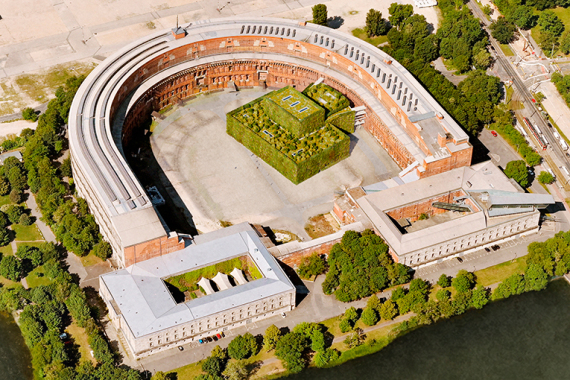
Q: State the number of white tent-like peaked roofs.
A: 3